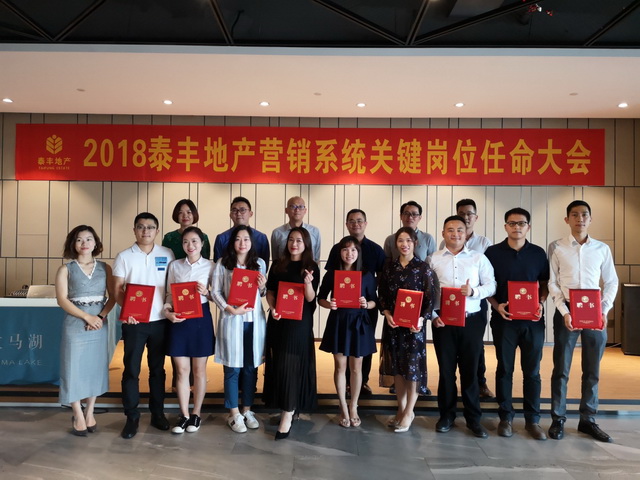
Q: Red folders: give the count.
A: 9